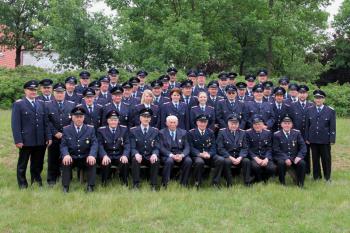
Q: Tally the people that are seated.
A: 8